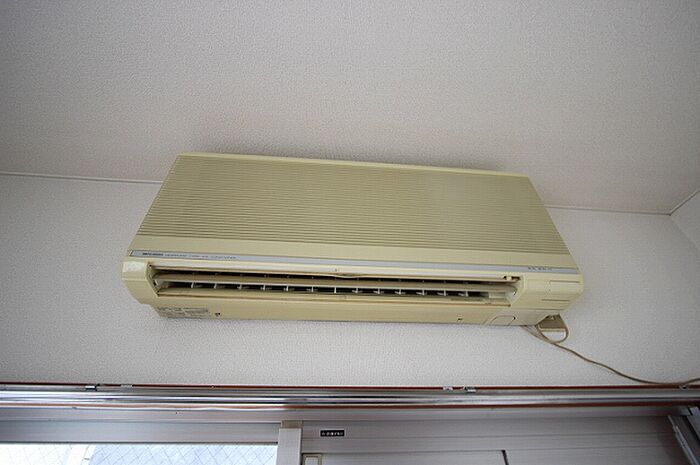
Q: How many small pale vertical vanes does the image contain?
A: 13